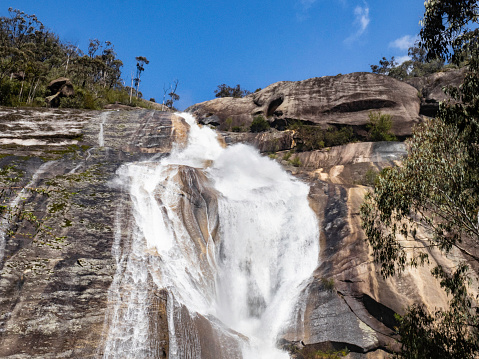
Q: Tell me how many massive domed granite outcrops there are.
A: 1